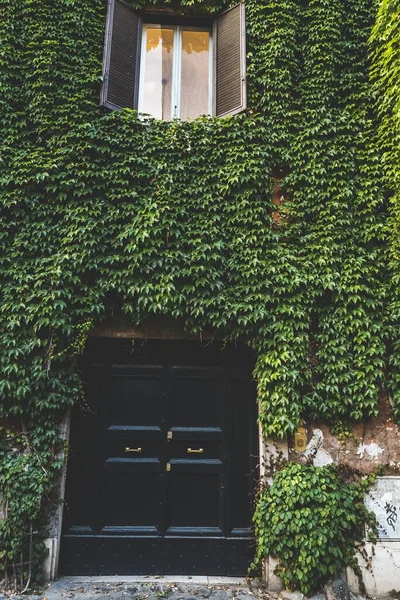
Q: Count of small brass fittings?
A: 4